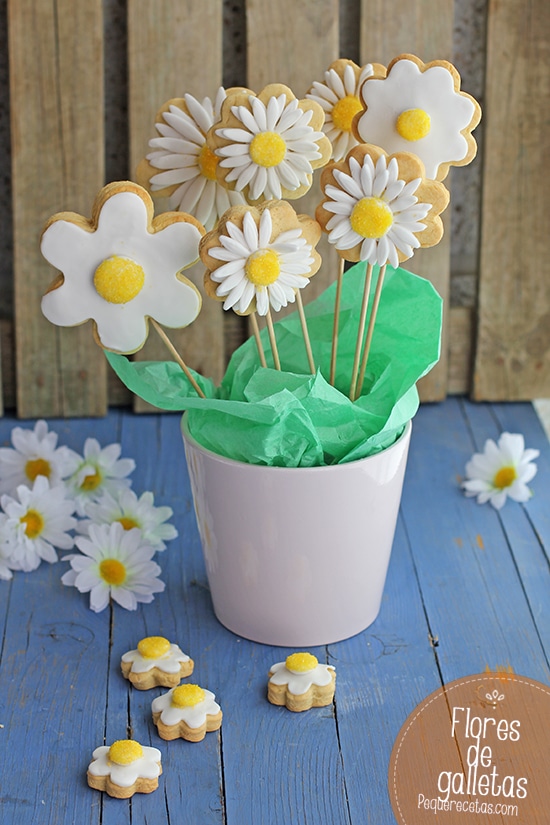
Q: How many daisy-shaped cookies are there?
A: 11